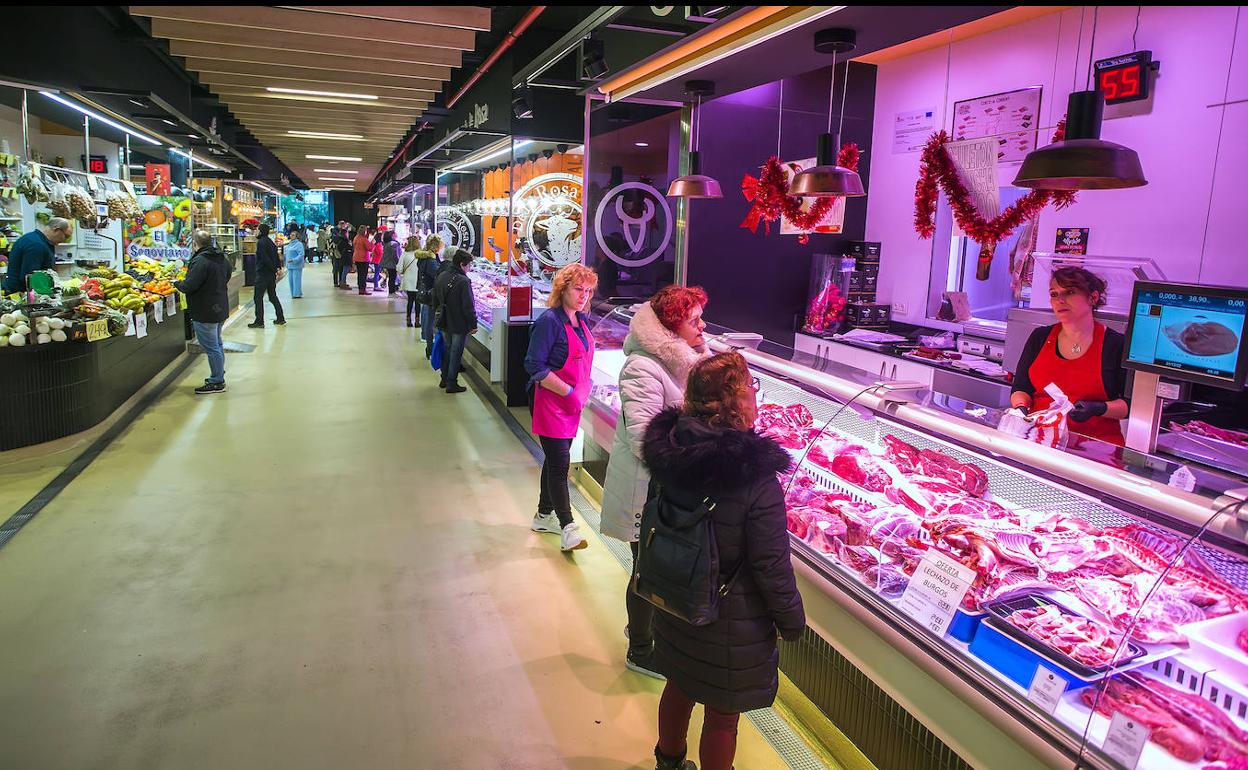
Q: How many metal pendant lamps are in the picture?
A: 3